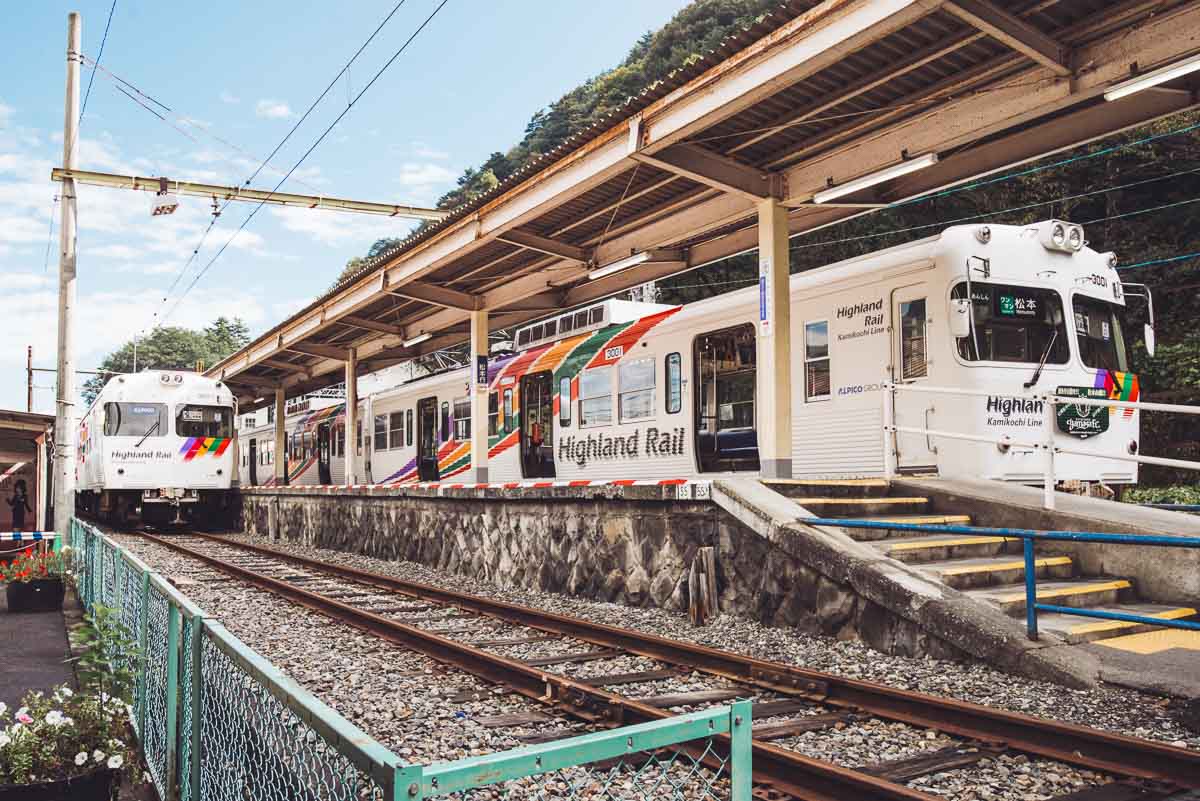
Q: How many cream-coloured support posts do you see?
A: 4